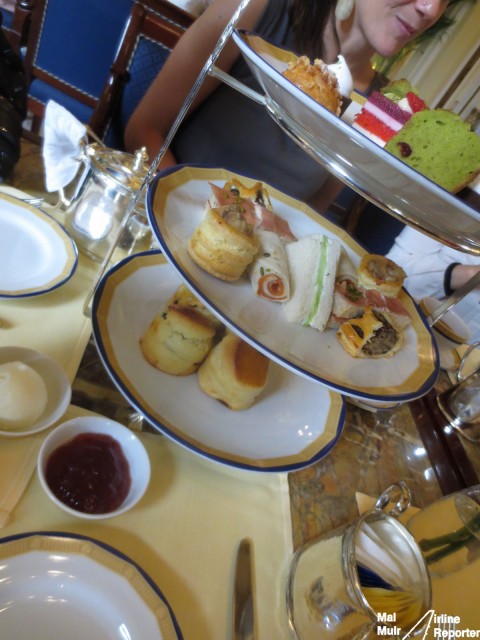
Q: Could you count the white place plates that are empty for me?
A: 2